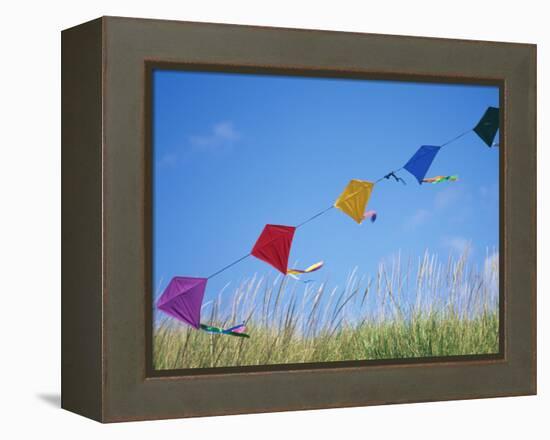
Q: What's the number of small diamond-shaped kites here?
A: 5